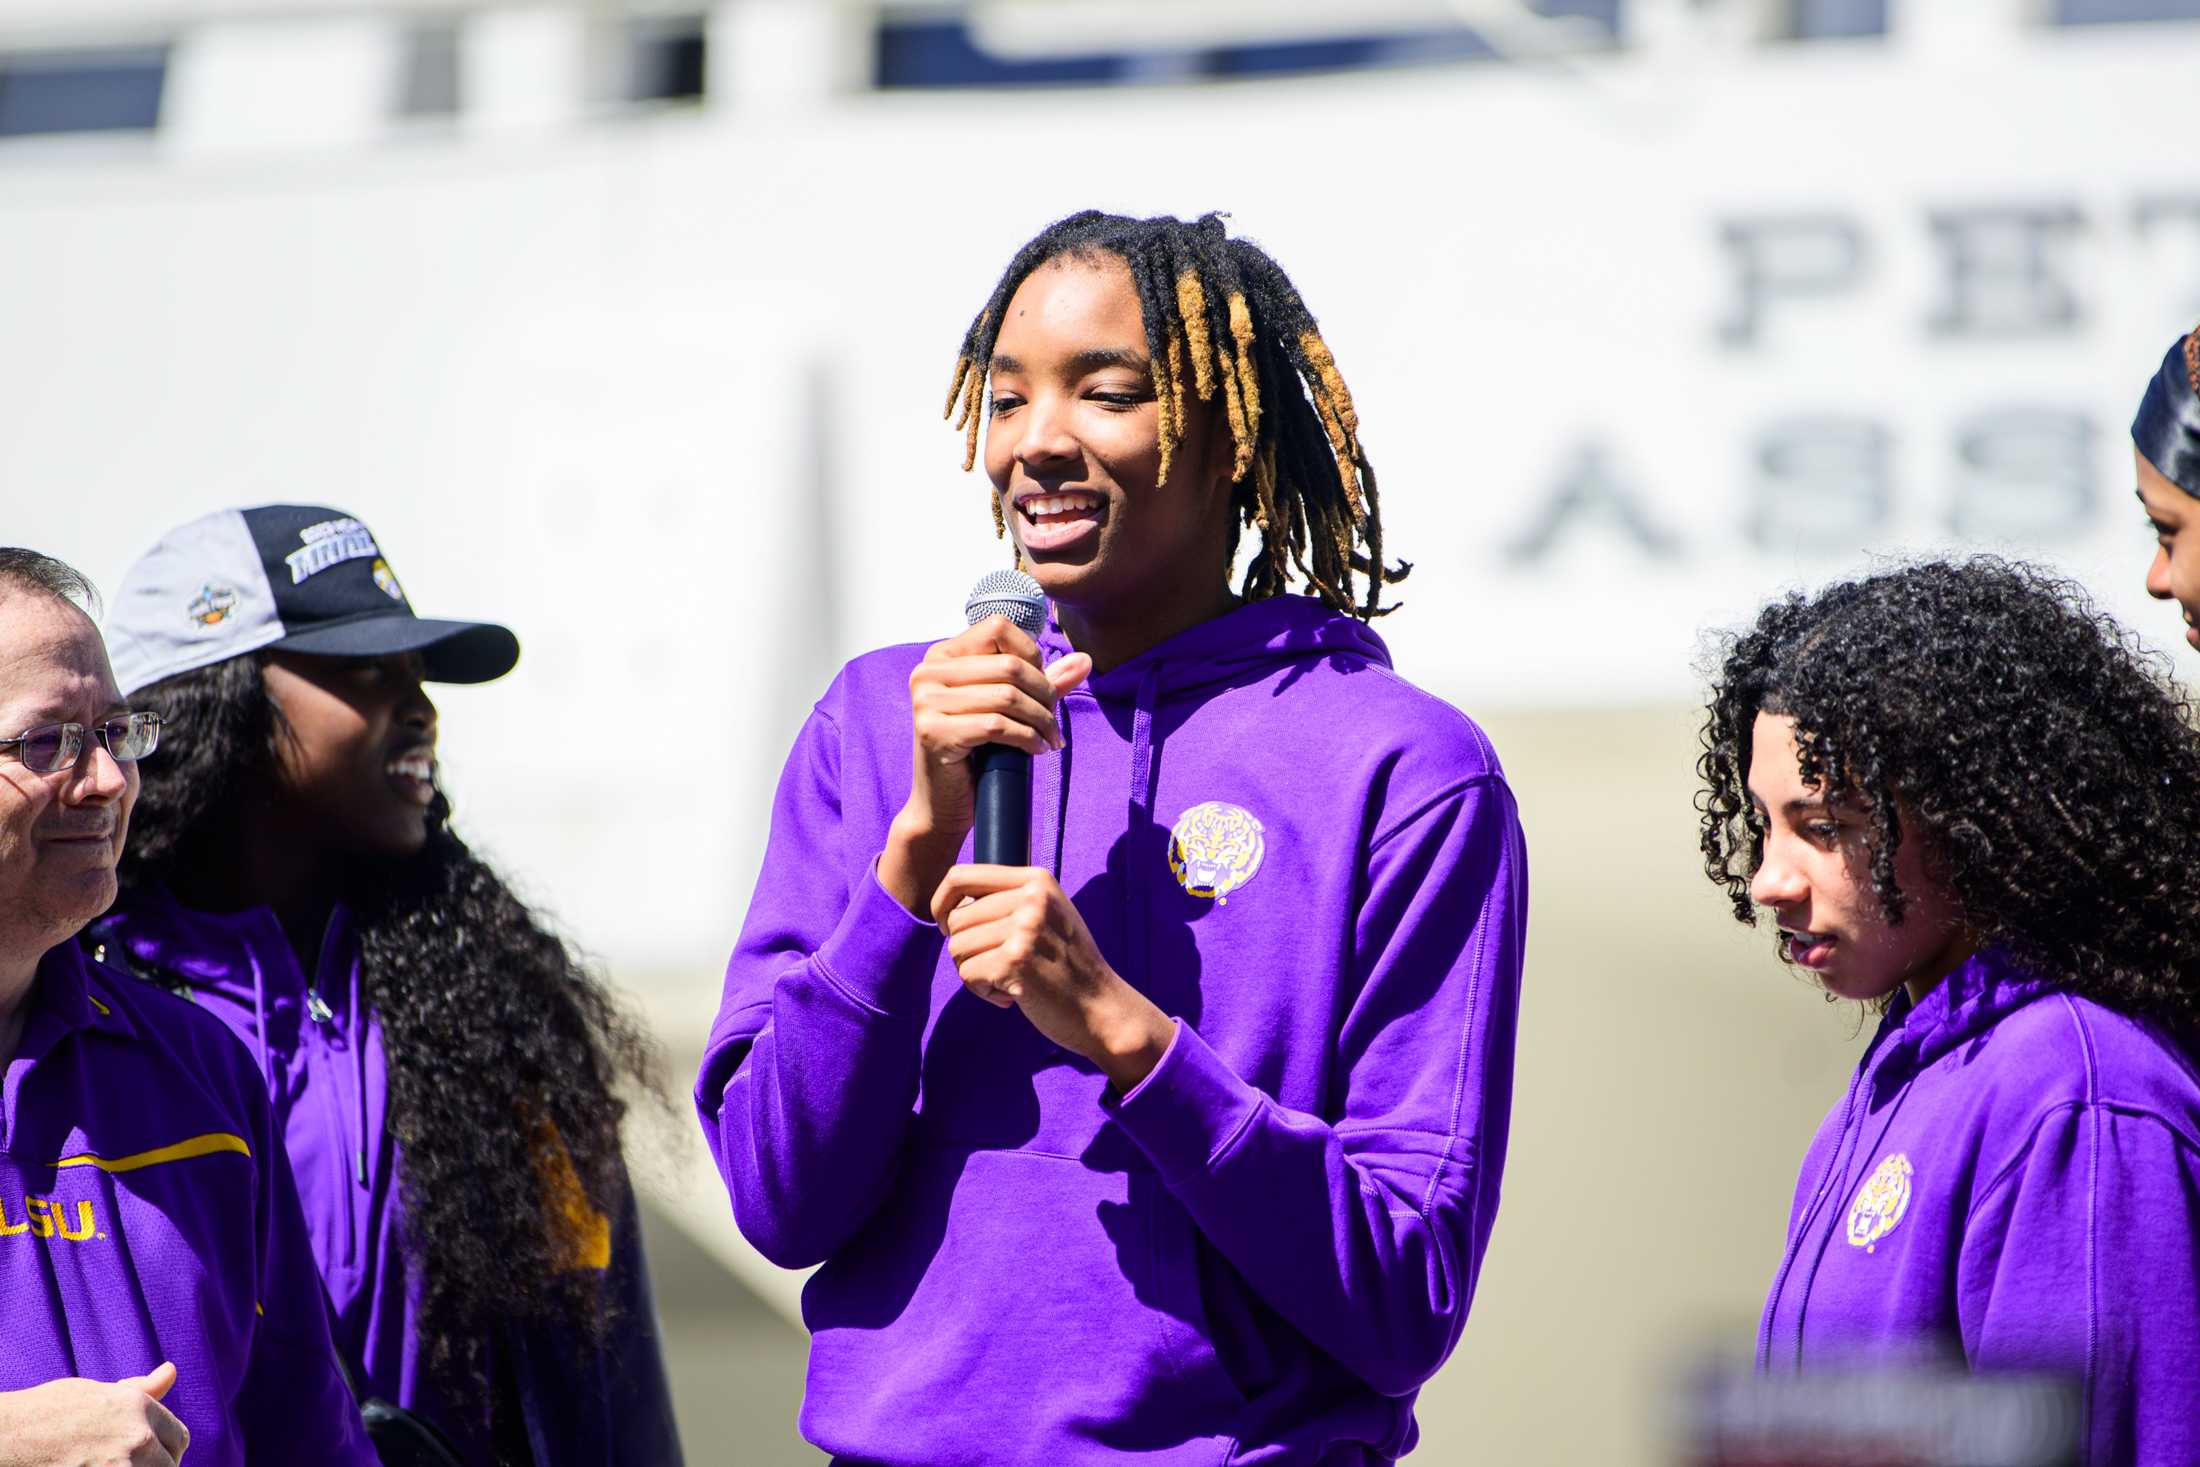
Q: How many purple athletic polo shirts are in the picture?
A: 1